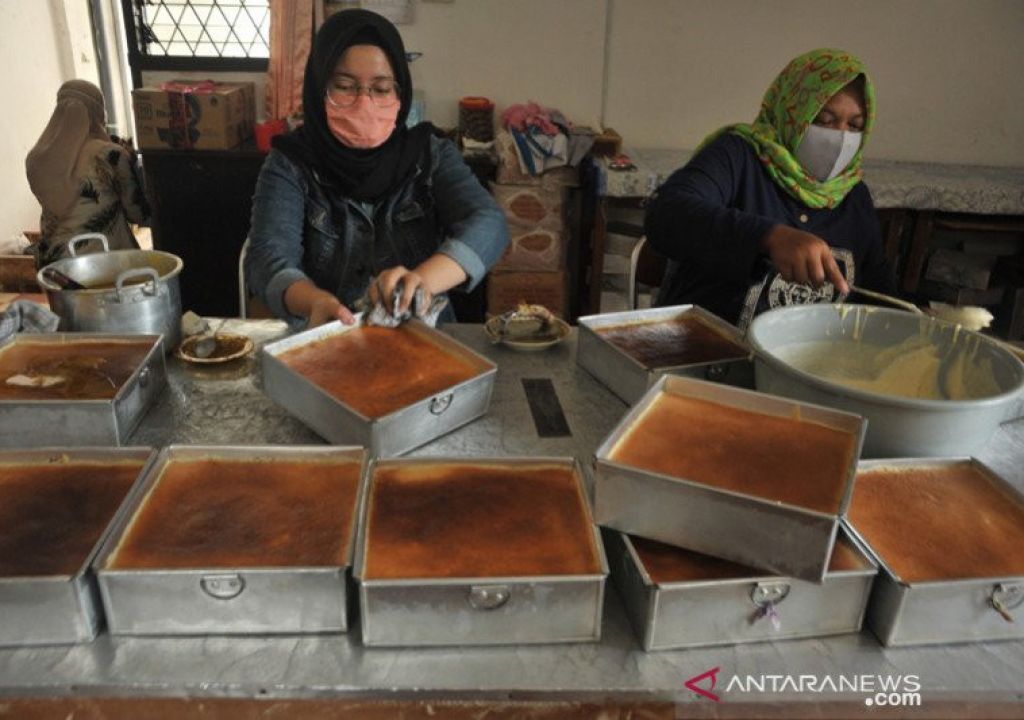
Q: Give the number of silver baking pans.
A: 9